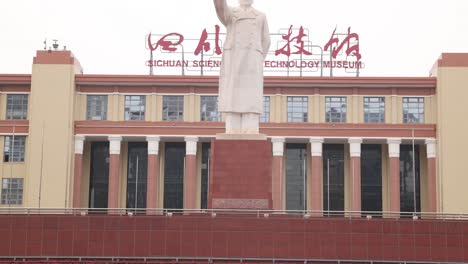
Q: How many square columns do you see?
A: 9